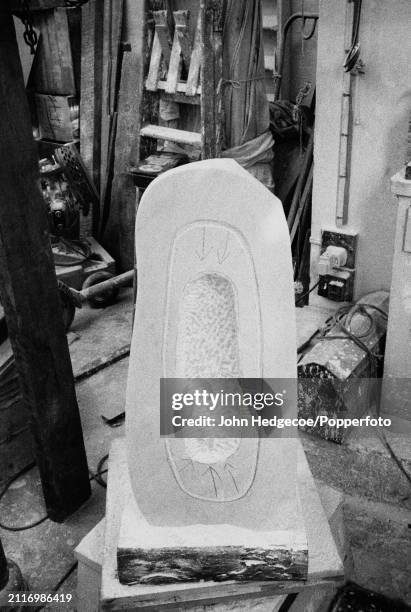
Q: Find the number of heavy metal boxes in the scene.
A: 1